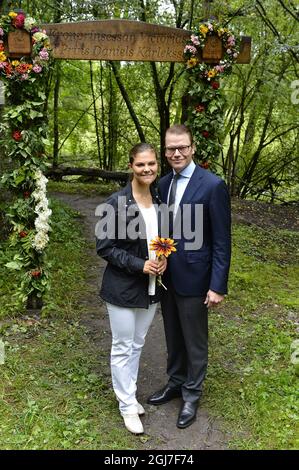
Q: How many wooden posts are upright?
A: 2